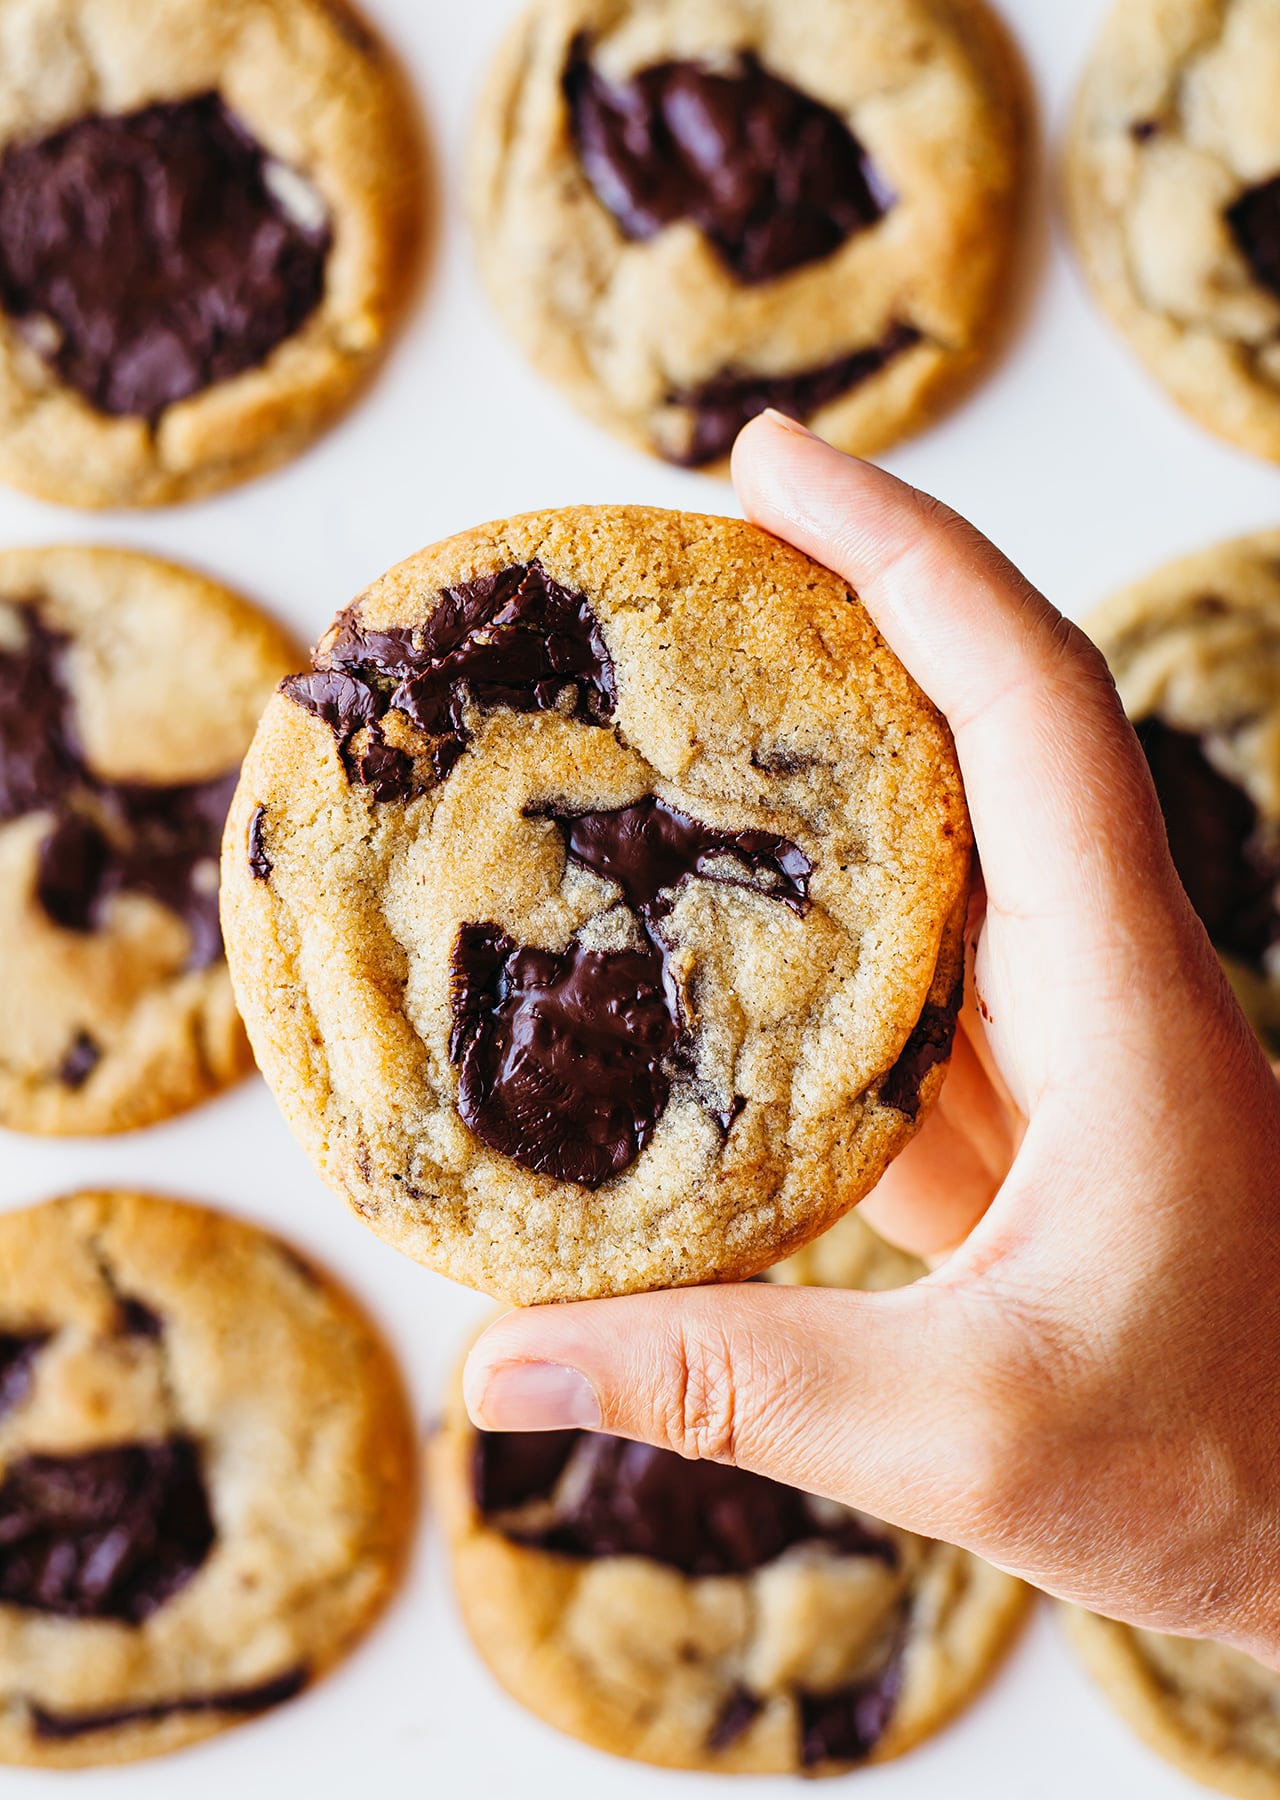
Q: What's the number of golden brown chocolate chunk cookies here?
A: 9